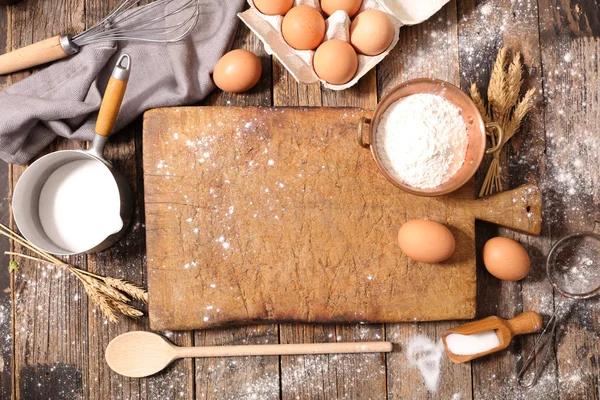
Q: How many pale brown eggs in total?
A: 8